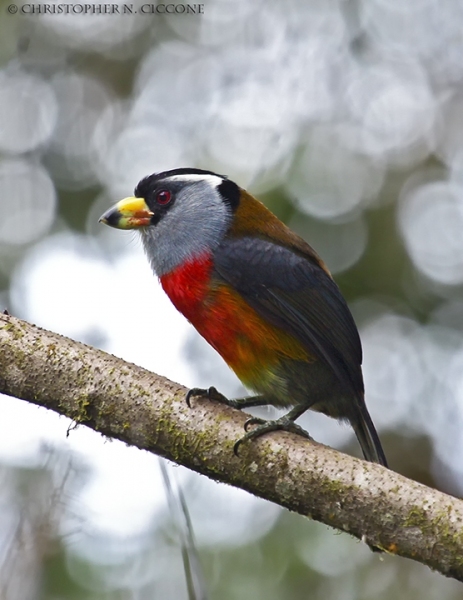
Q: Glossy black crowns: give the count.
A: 1